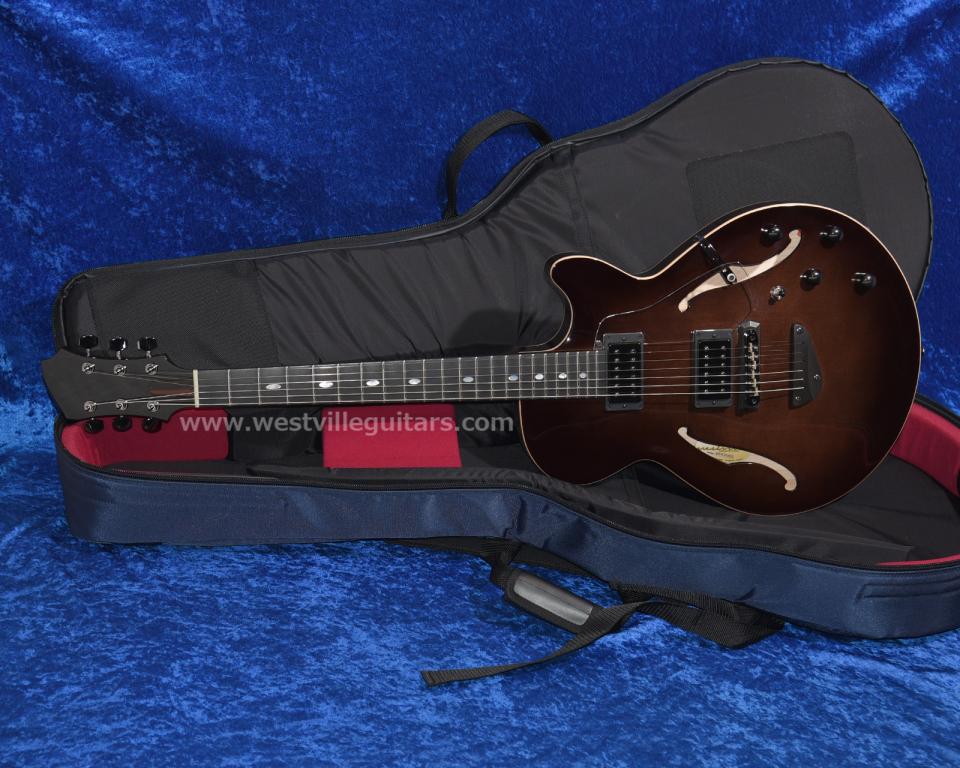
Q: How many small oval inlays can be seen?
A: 9